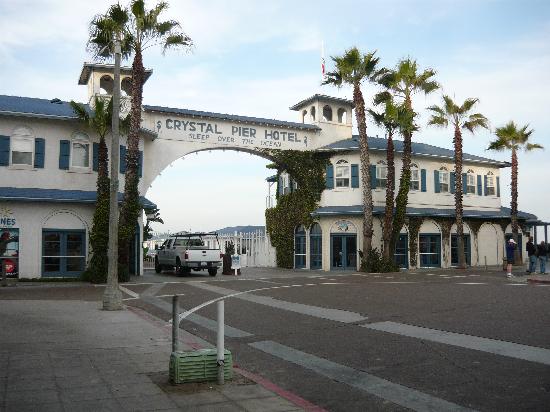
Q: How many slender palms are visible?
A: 7